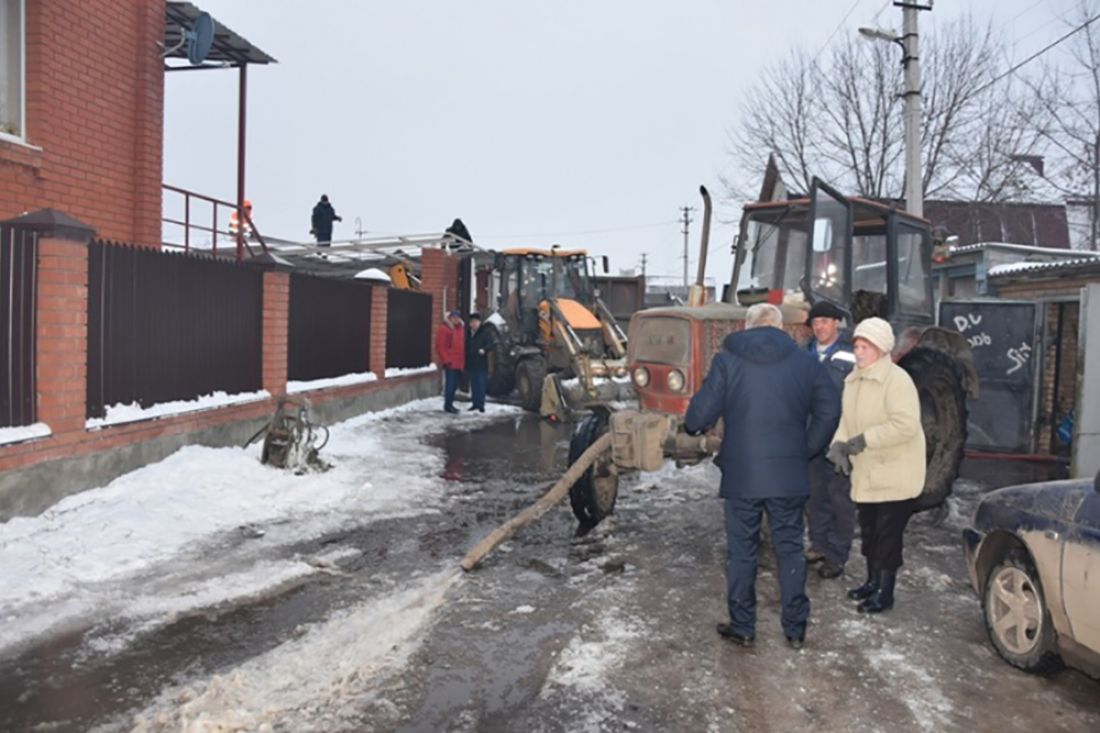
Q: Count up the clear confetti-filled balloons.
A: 0